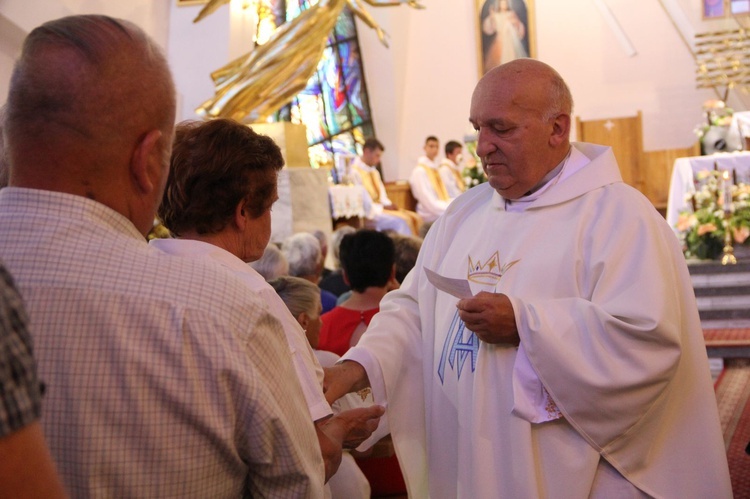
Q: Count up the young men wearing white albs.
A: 3